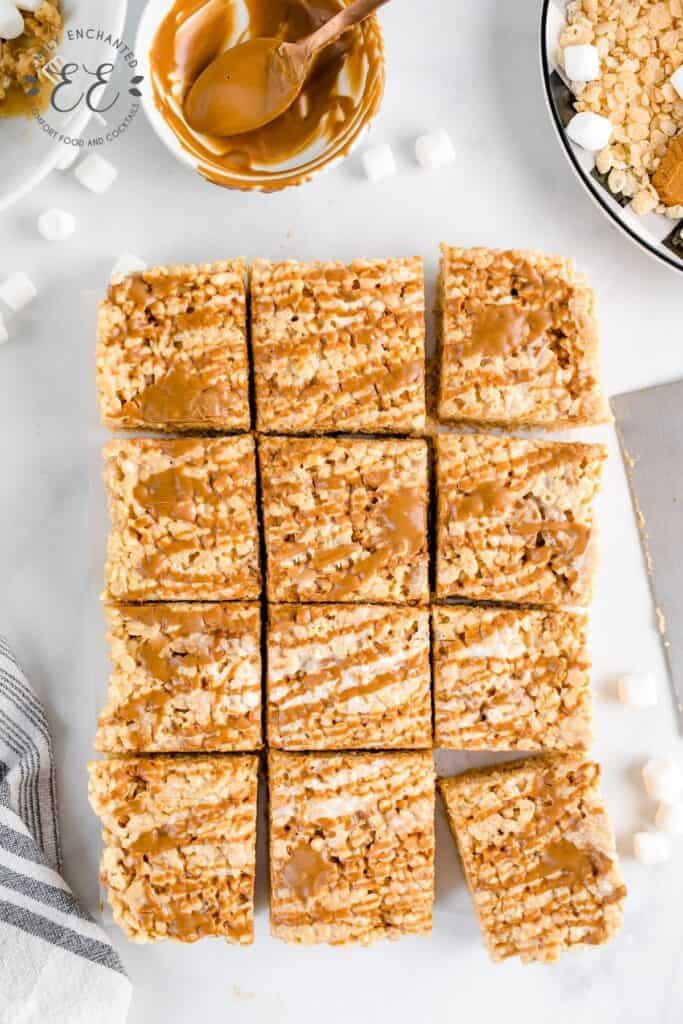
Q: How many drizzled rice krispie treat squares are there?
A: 12